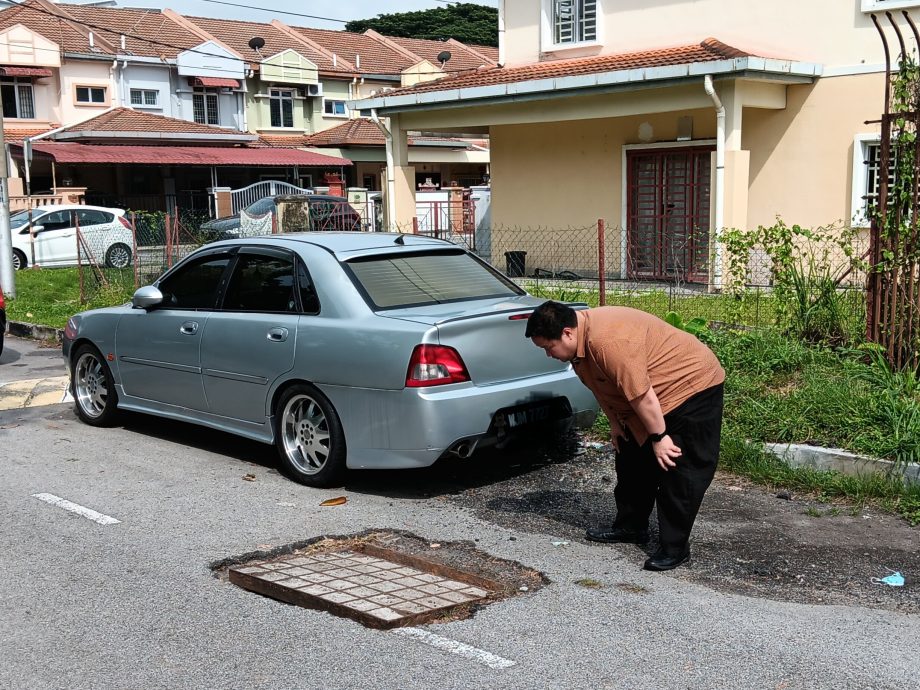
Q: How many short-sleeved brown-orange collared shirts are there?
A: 1